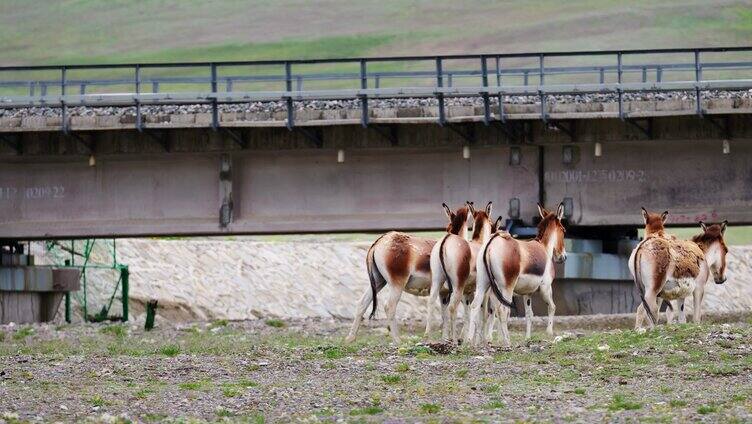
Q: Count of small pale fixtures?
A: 5